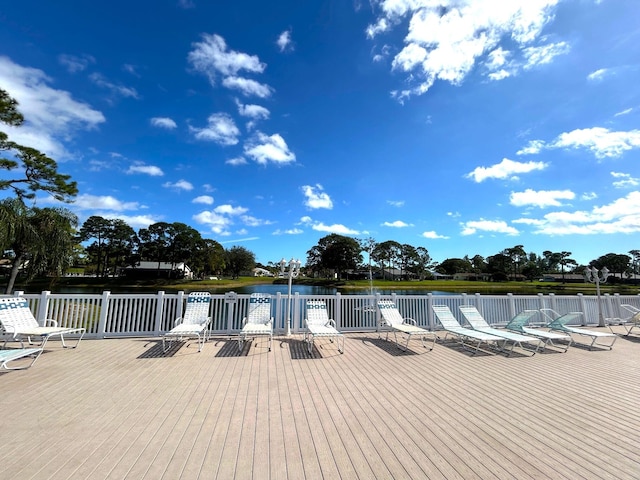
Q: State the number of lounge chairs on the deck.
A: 11